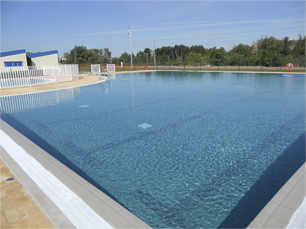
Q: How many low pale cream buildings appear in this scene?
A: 2